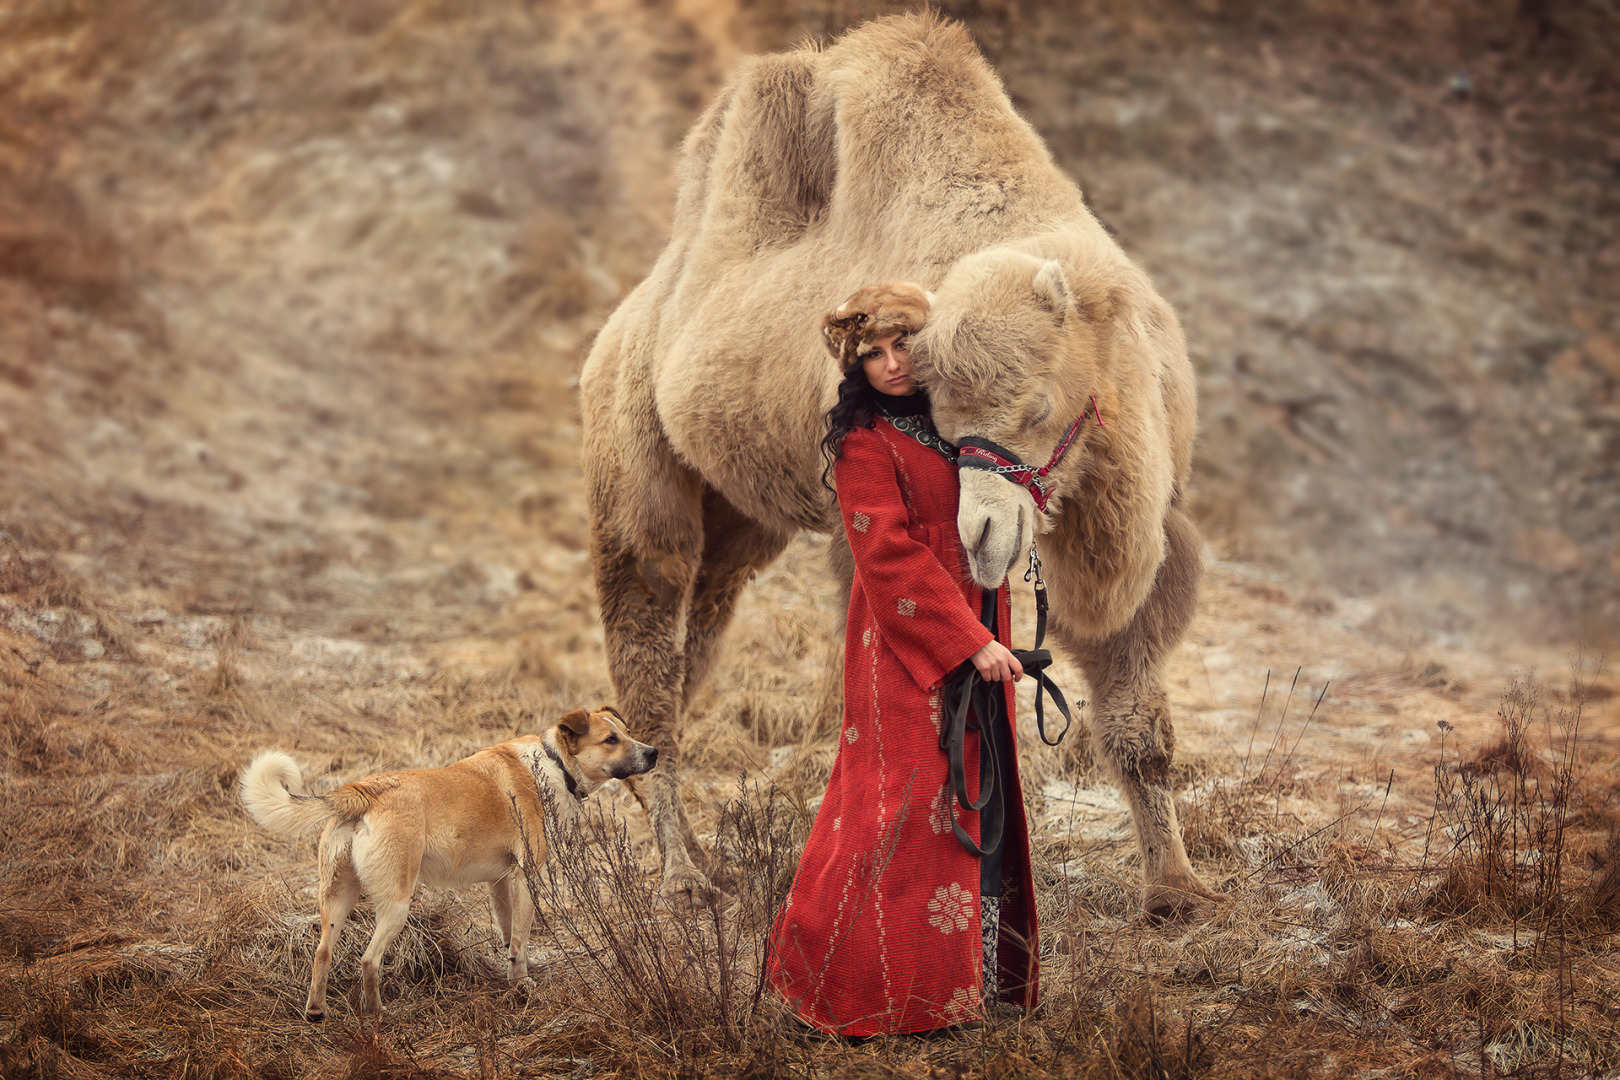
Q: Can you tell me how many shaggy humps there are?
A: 2